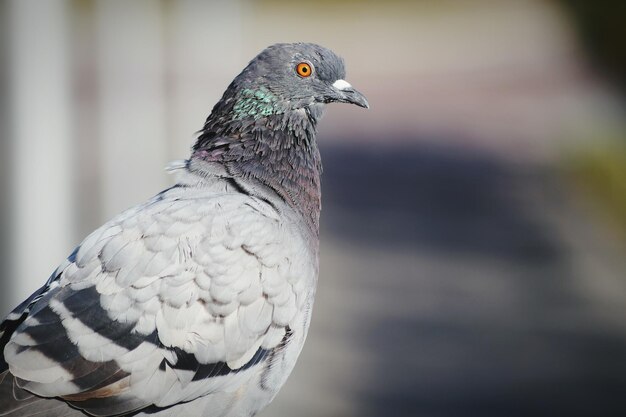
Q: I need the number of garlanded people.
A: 0